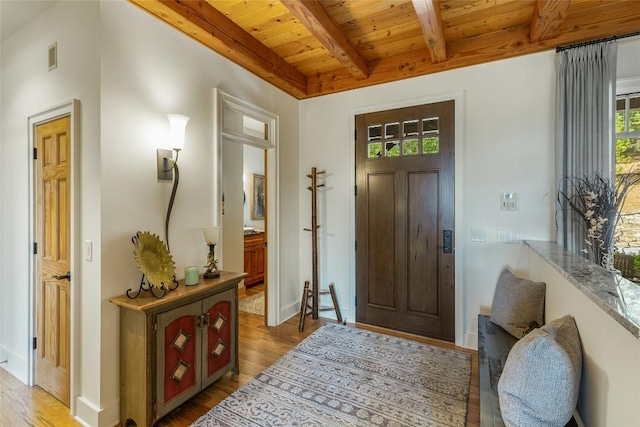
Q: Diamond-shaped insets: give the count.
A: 4